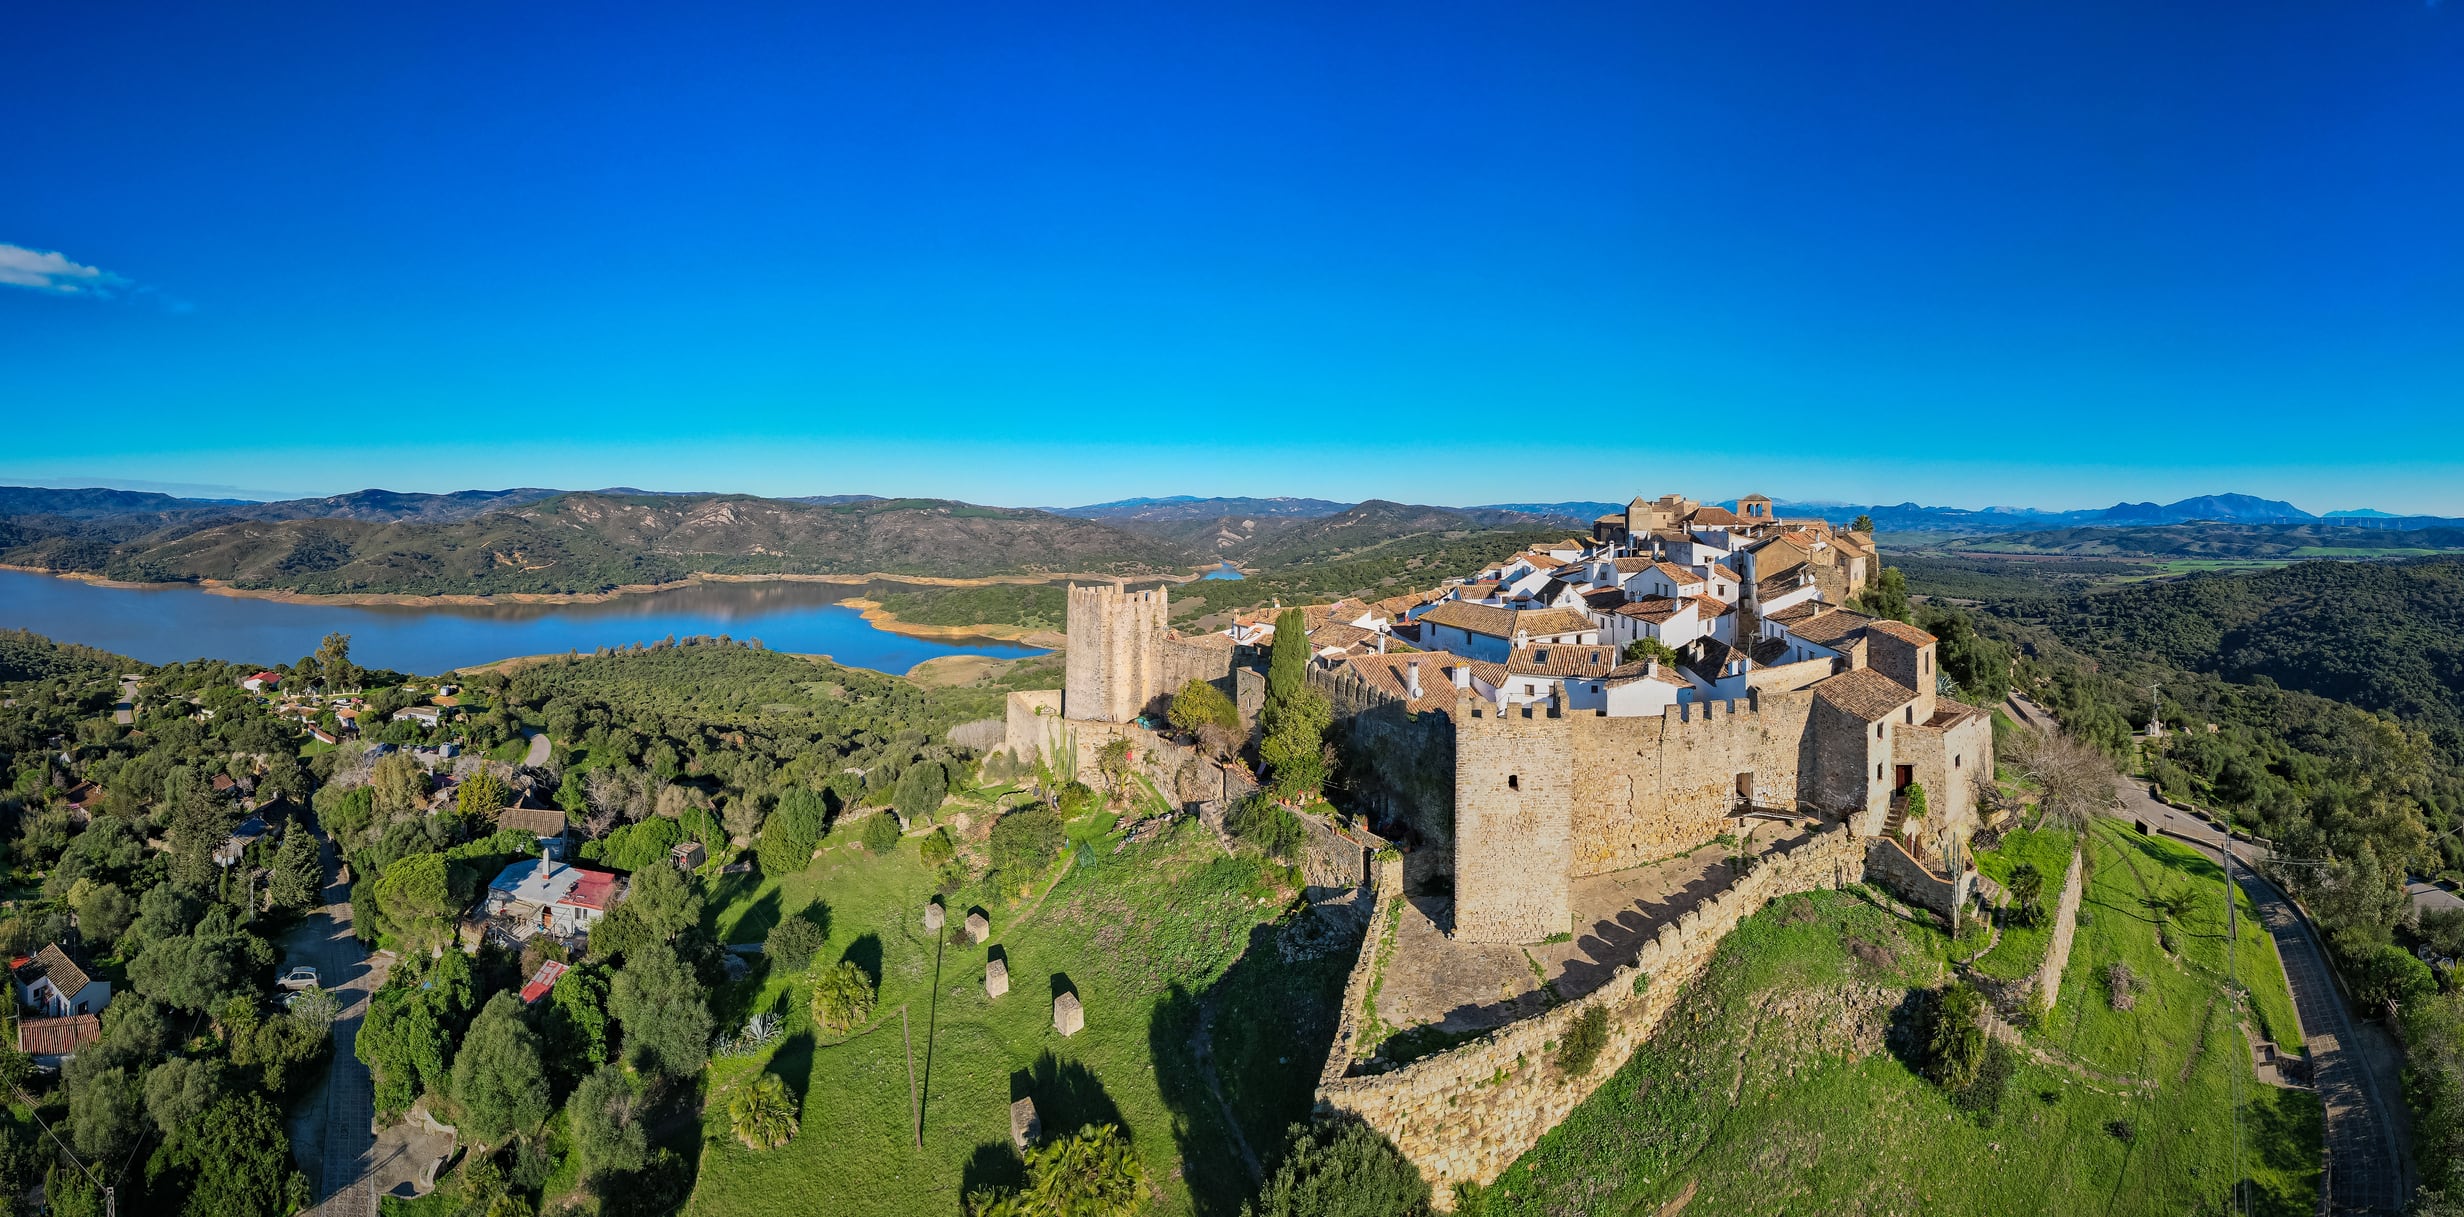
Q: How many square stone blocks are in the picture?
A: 5